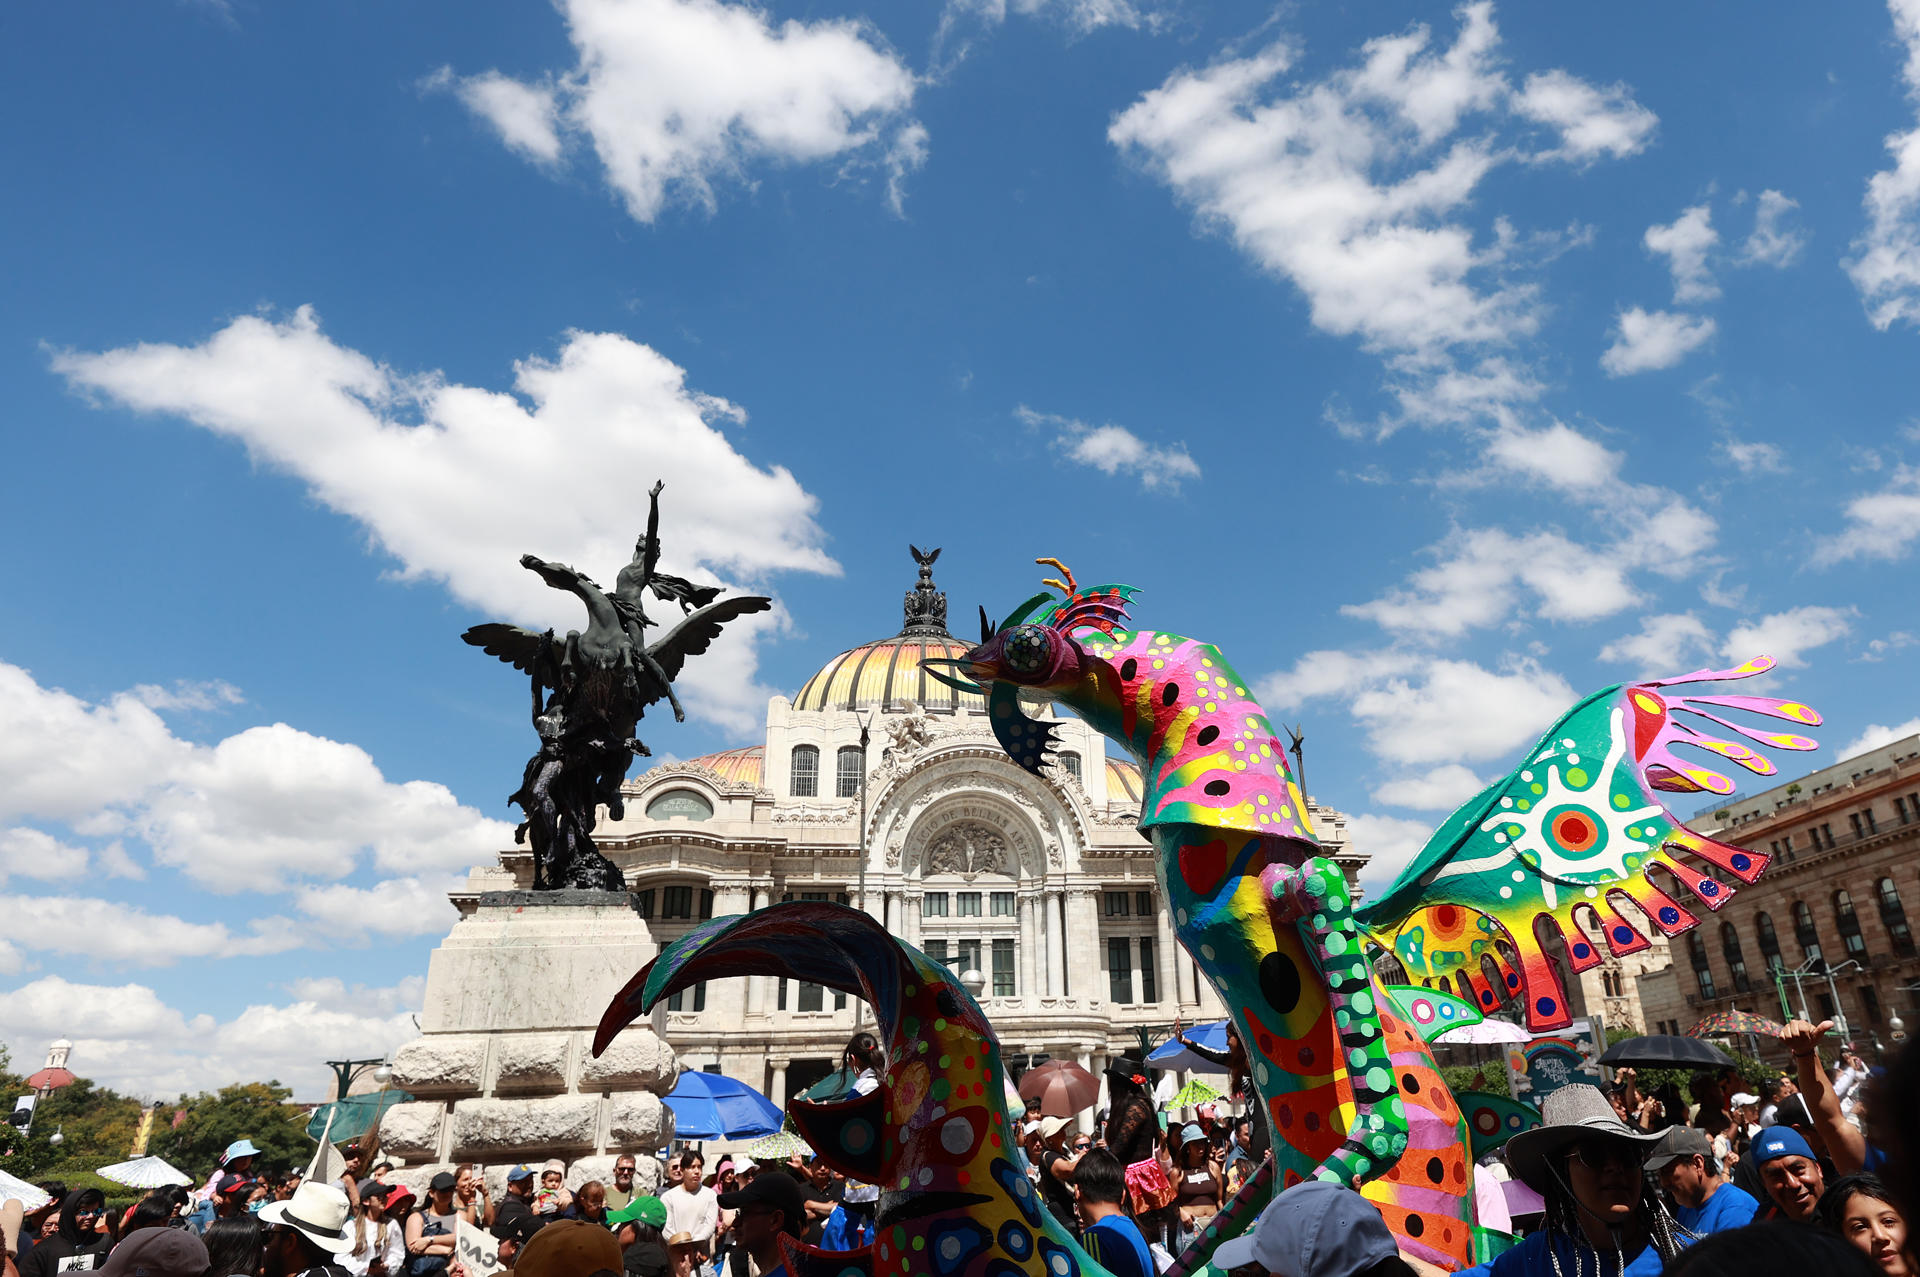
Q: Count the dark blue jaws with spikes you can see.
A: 1